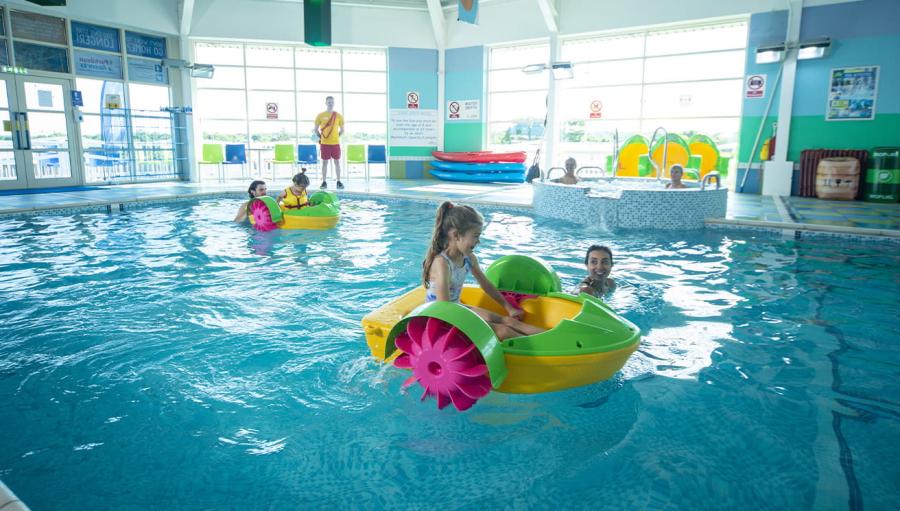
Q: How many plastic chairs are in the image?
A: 6